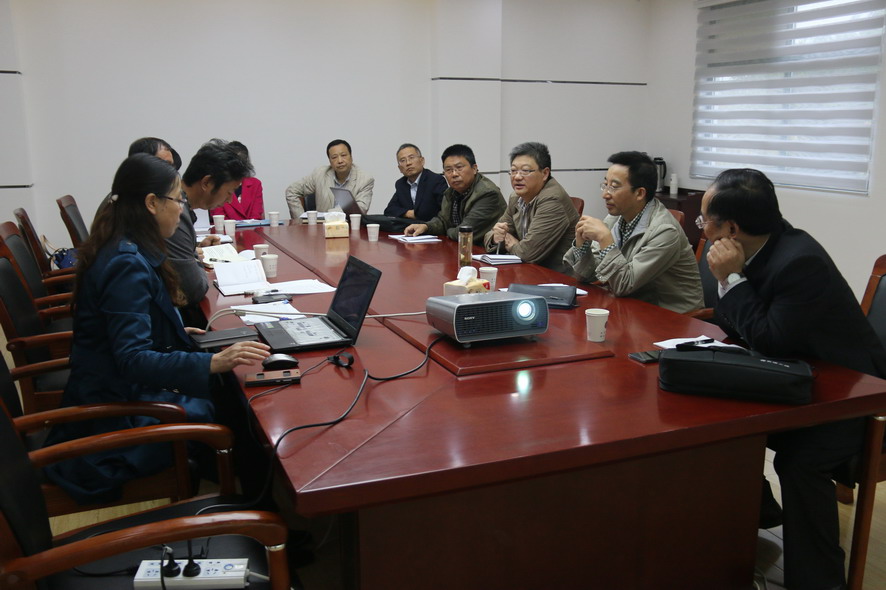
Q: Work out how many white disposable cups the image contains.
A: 10